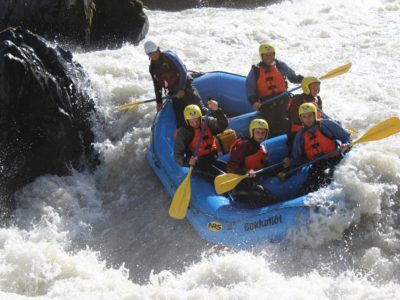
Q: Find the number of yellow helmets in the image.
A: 5